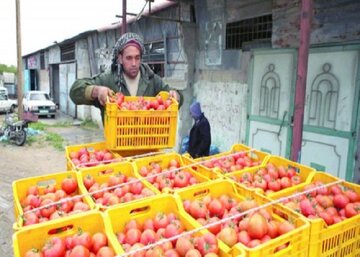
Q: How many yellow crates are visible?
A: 11